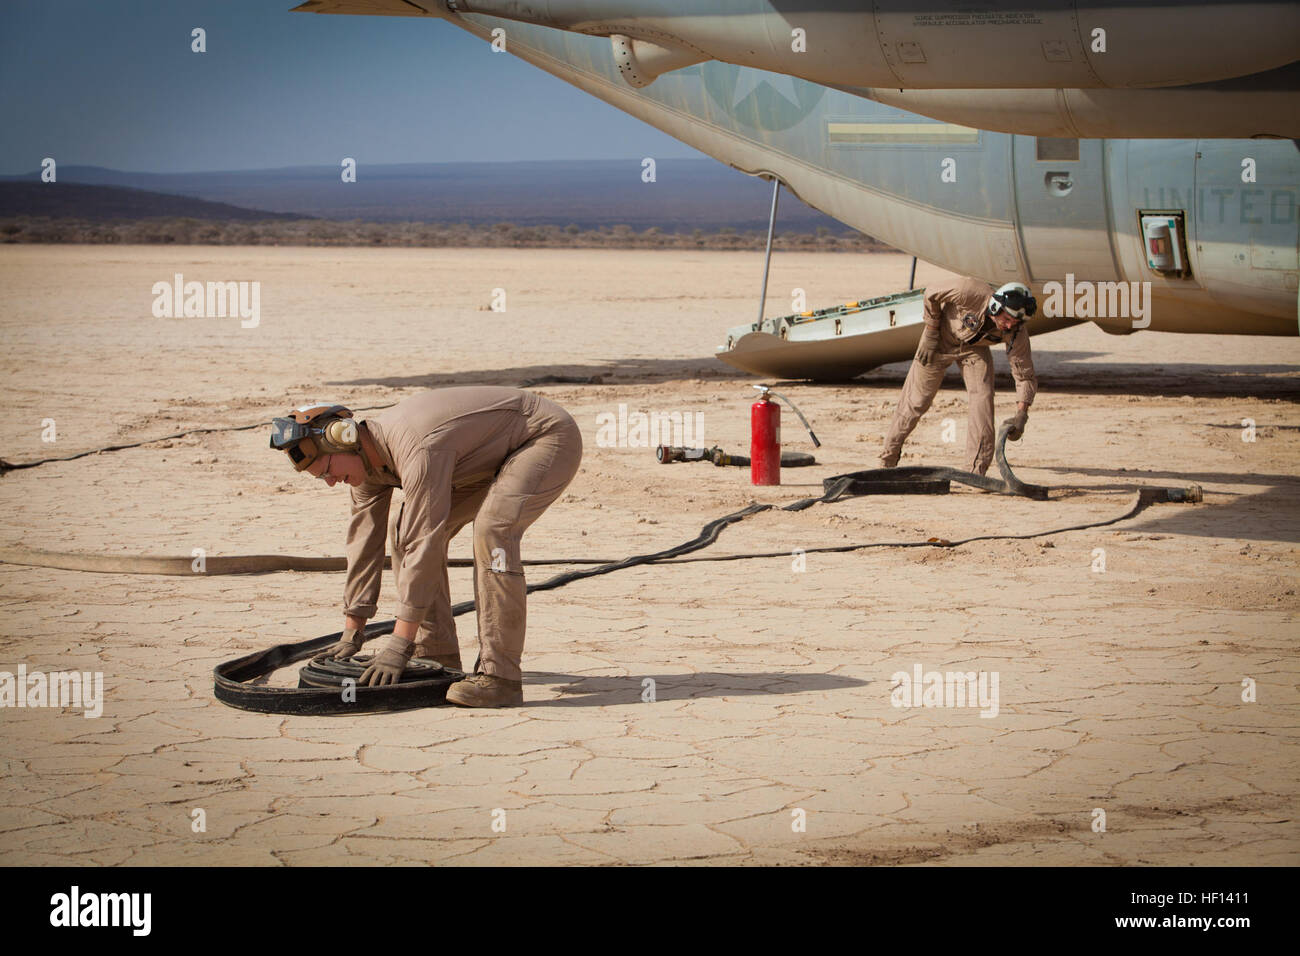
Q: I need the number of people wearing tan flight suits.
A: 2